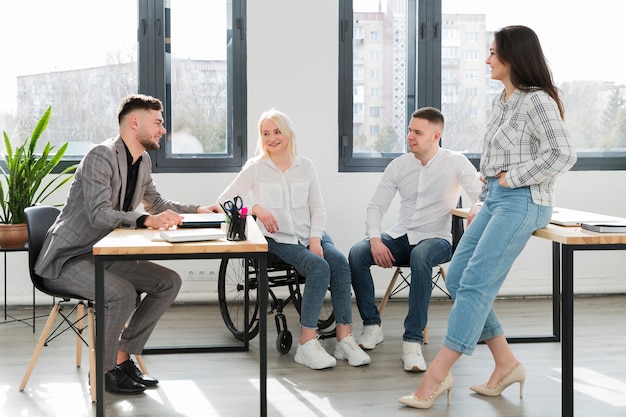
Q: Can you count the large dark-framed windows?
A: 2